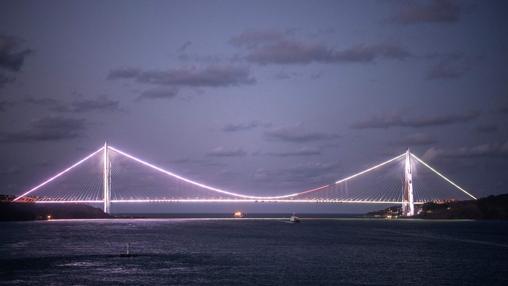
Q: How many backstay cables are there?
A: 2